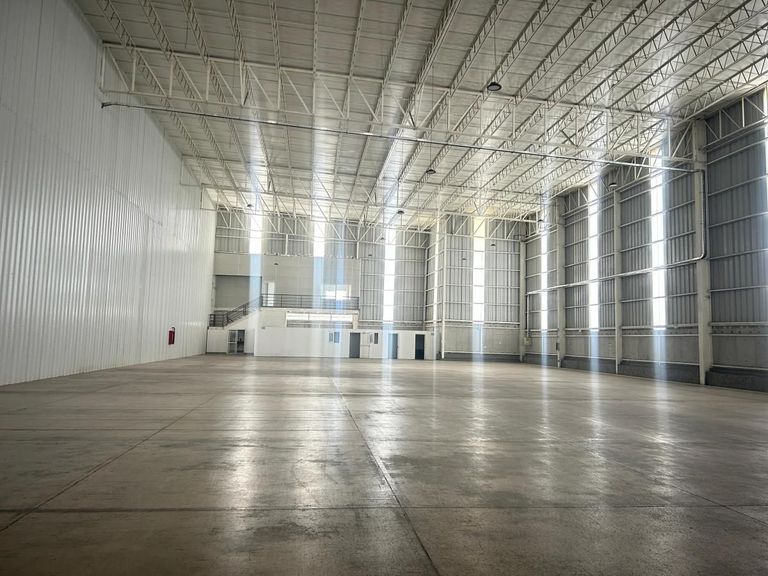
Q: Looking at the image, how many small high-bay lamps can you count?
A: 11